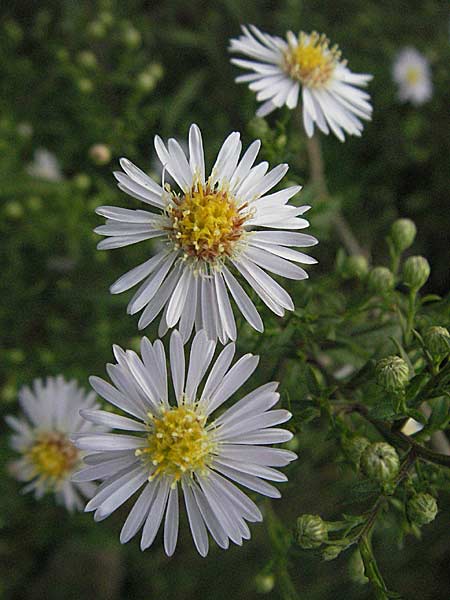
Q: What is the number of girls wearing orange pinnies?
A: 0